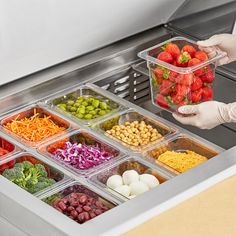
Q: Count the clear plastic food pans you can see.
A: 10